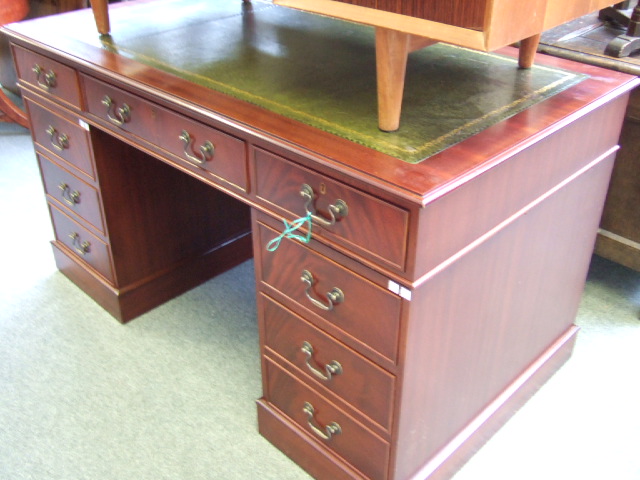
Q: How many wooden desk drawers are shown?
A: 9